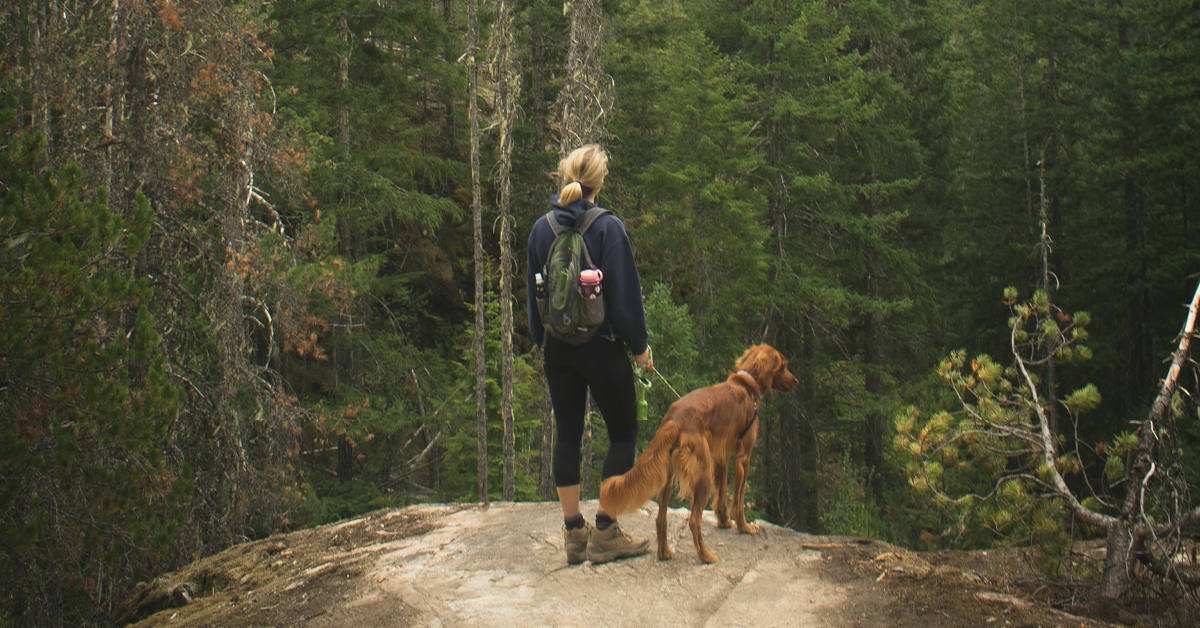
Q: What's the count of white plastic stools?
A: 0